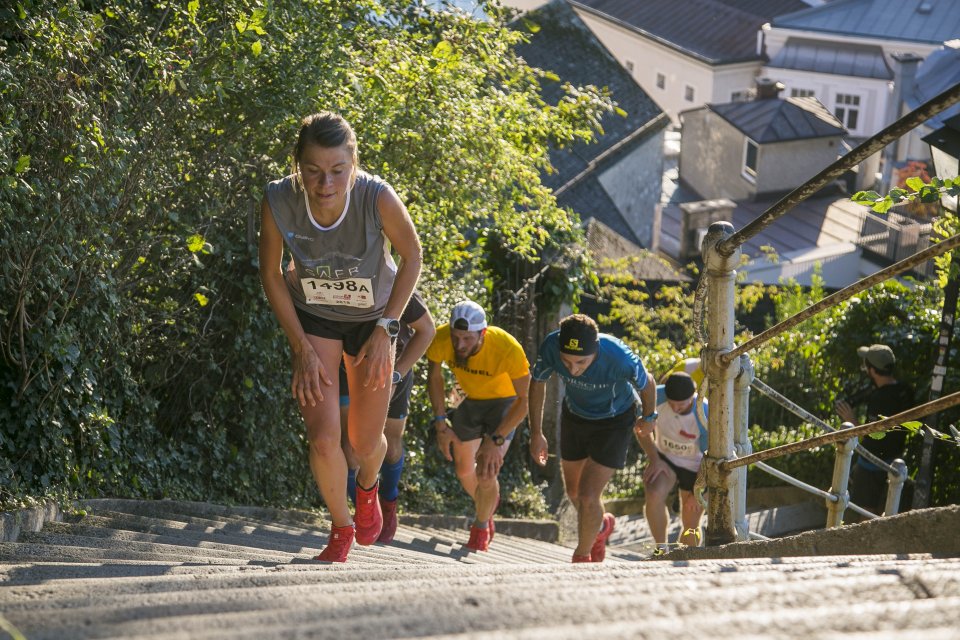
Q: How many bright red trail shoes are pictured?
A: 7